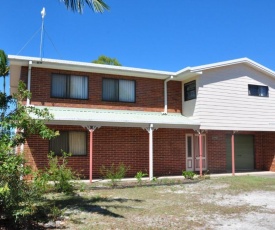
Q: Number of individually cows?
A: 0